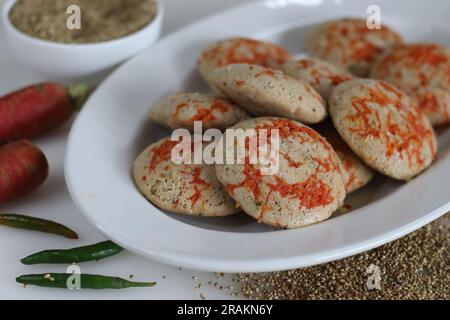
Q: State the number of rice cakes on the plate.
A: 11